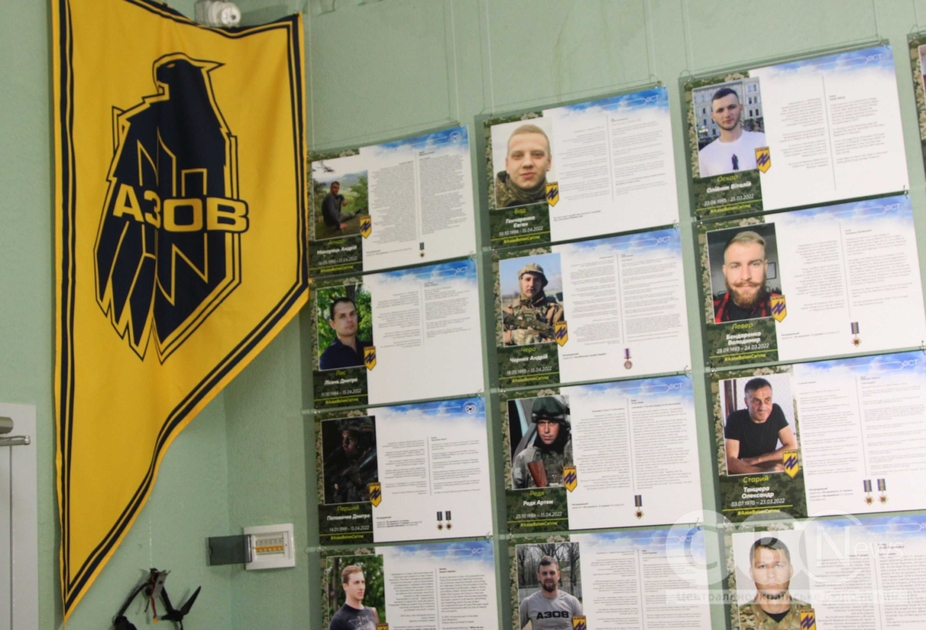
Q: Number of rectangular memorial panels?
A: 12